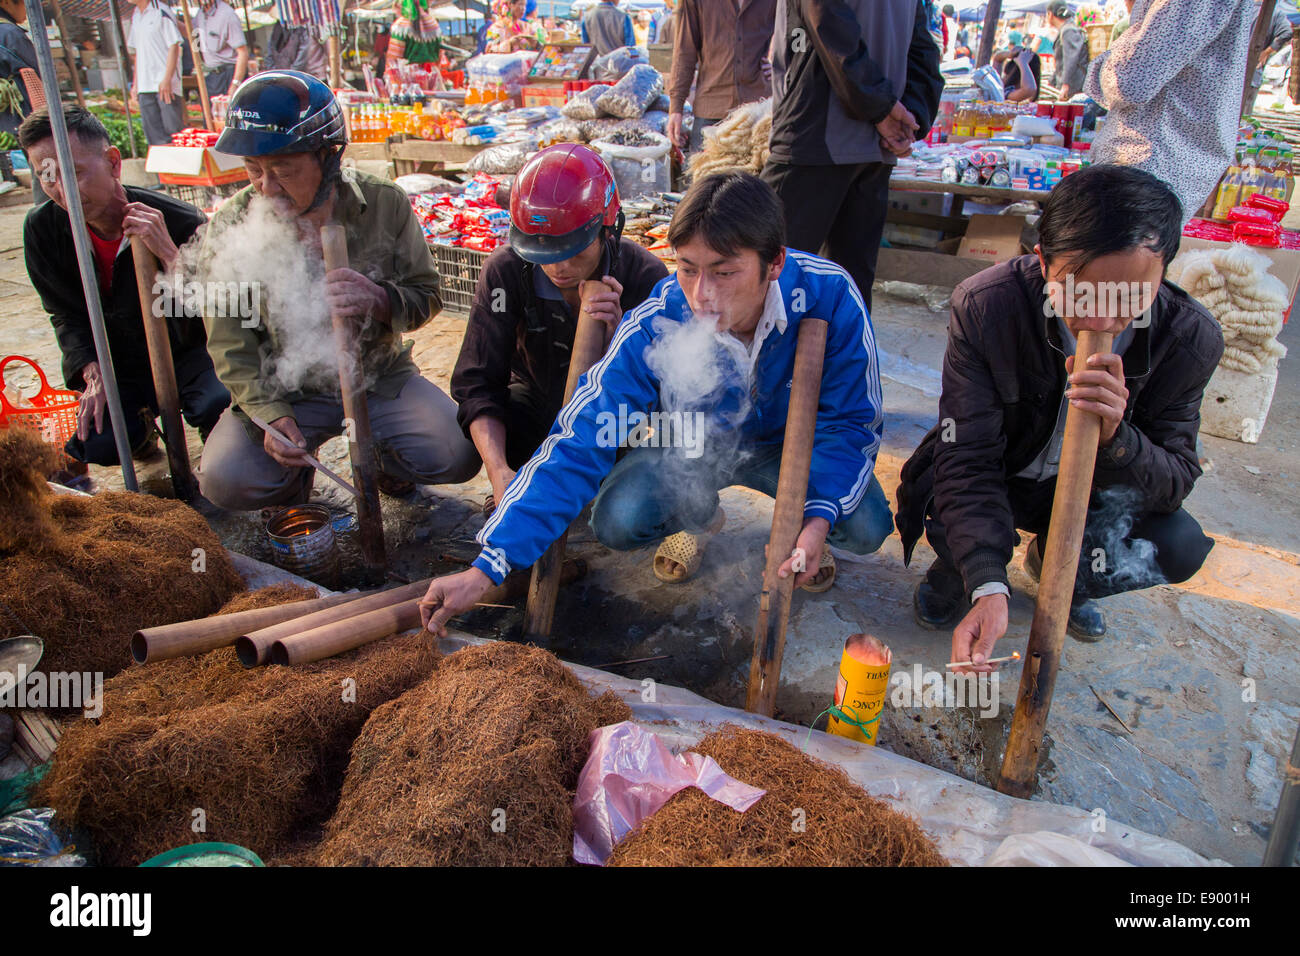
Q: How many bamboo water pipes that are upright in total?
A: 5